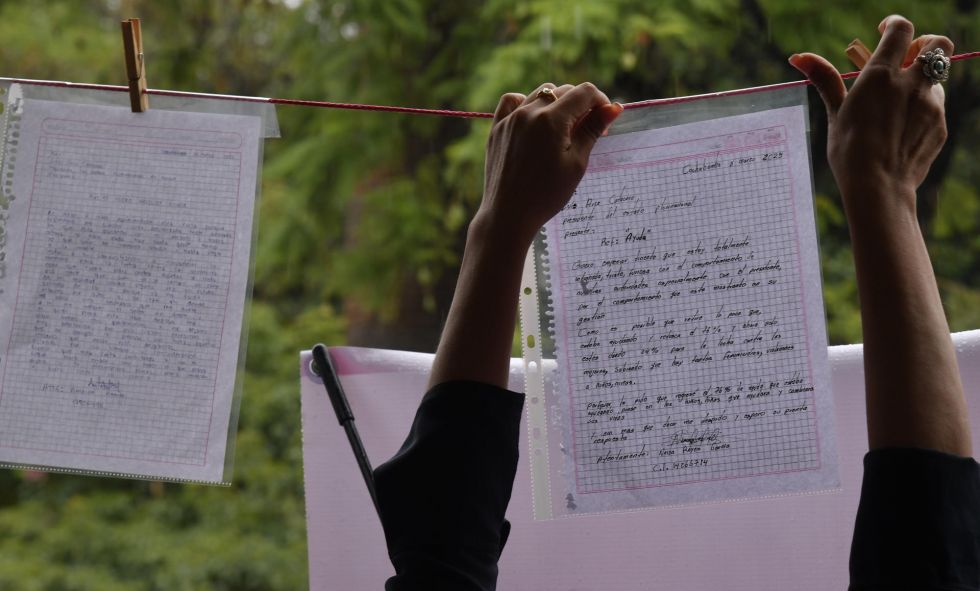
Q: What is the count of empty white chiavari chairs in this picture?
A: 0